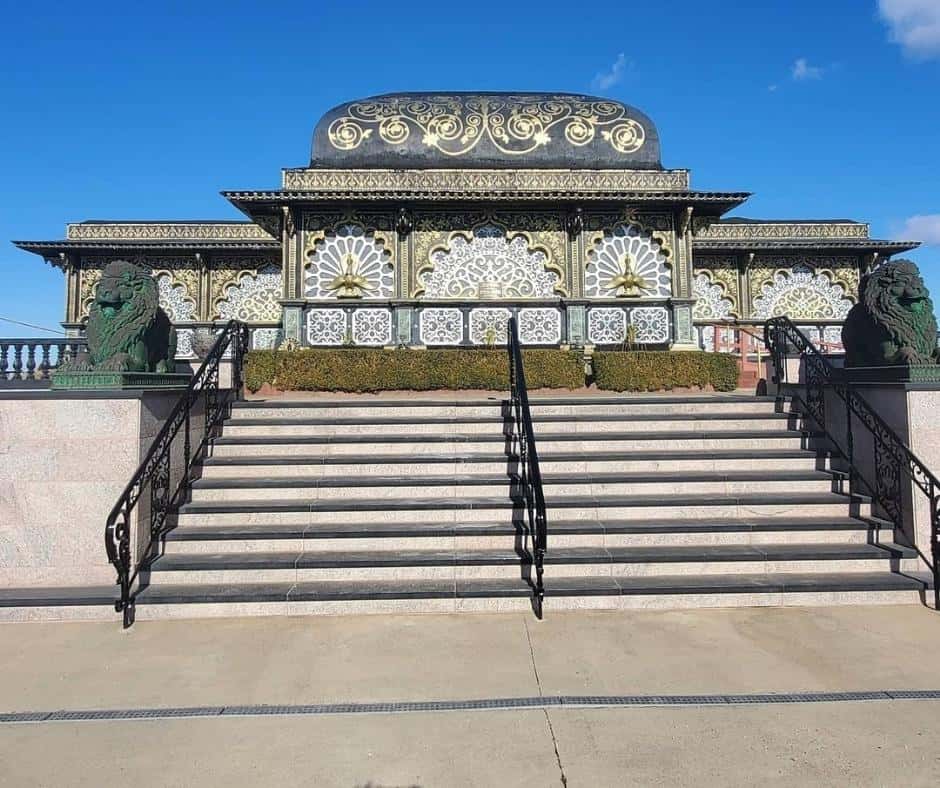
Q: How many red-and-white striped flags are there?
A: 0